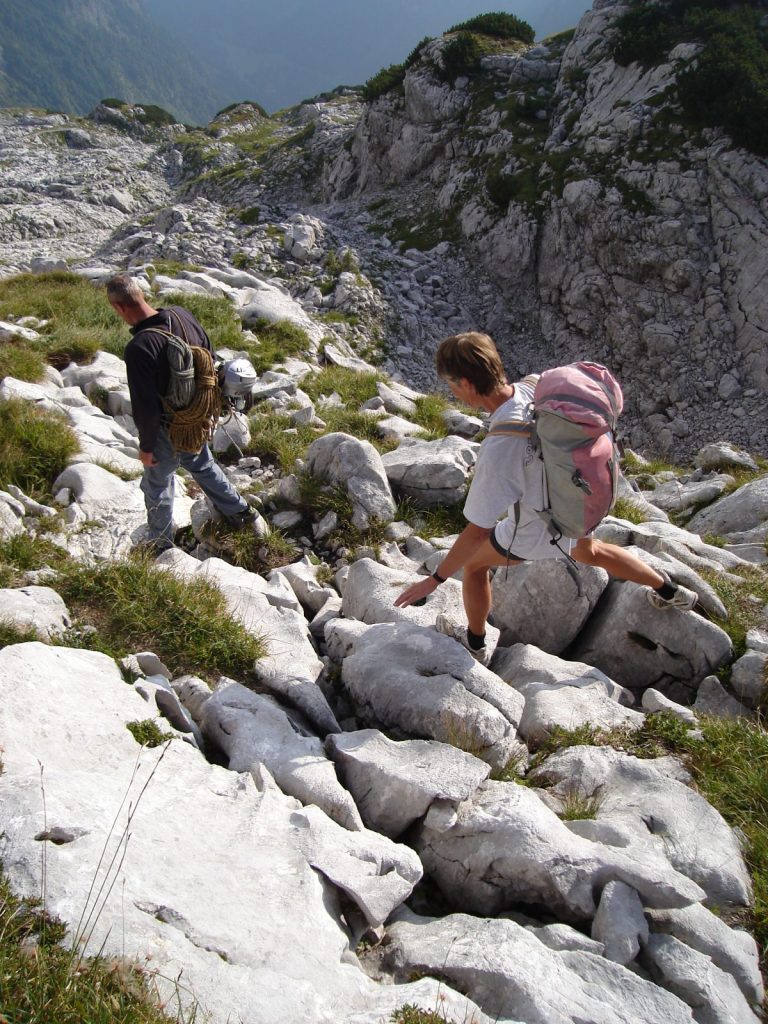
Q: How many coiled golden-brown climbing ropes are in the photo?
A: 1